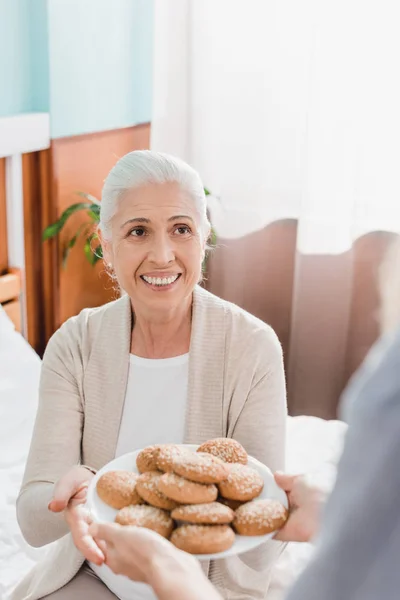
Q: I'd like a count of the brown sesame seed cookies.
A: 12